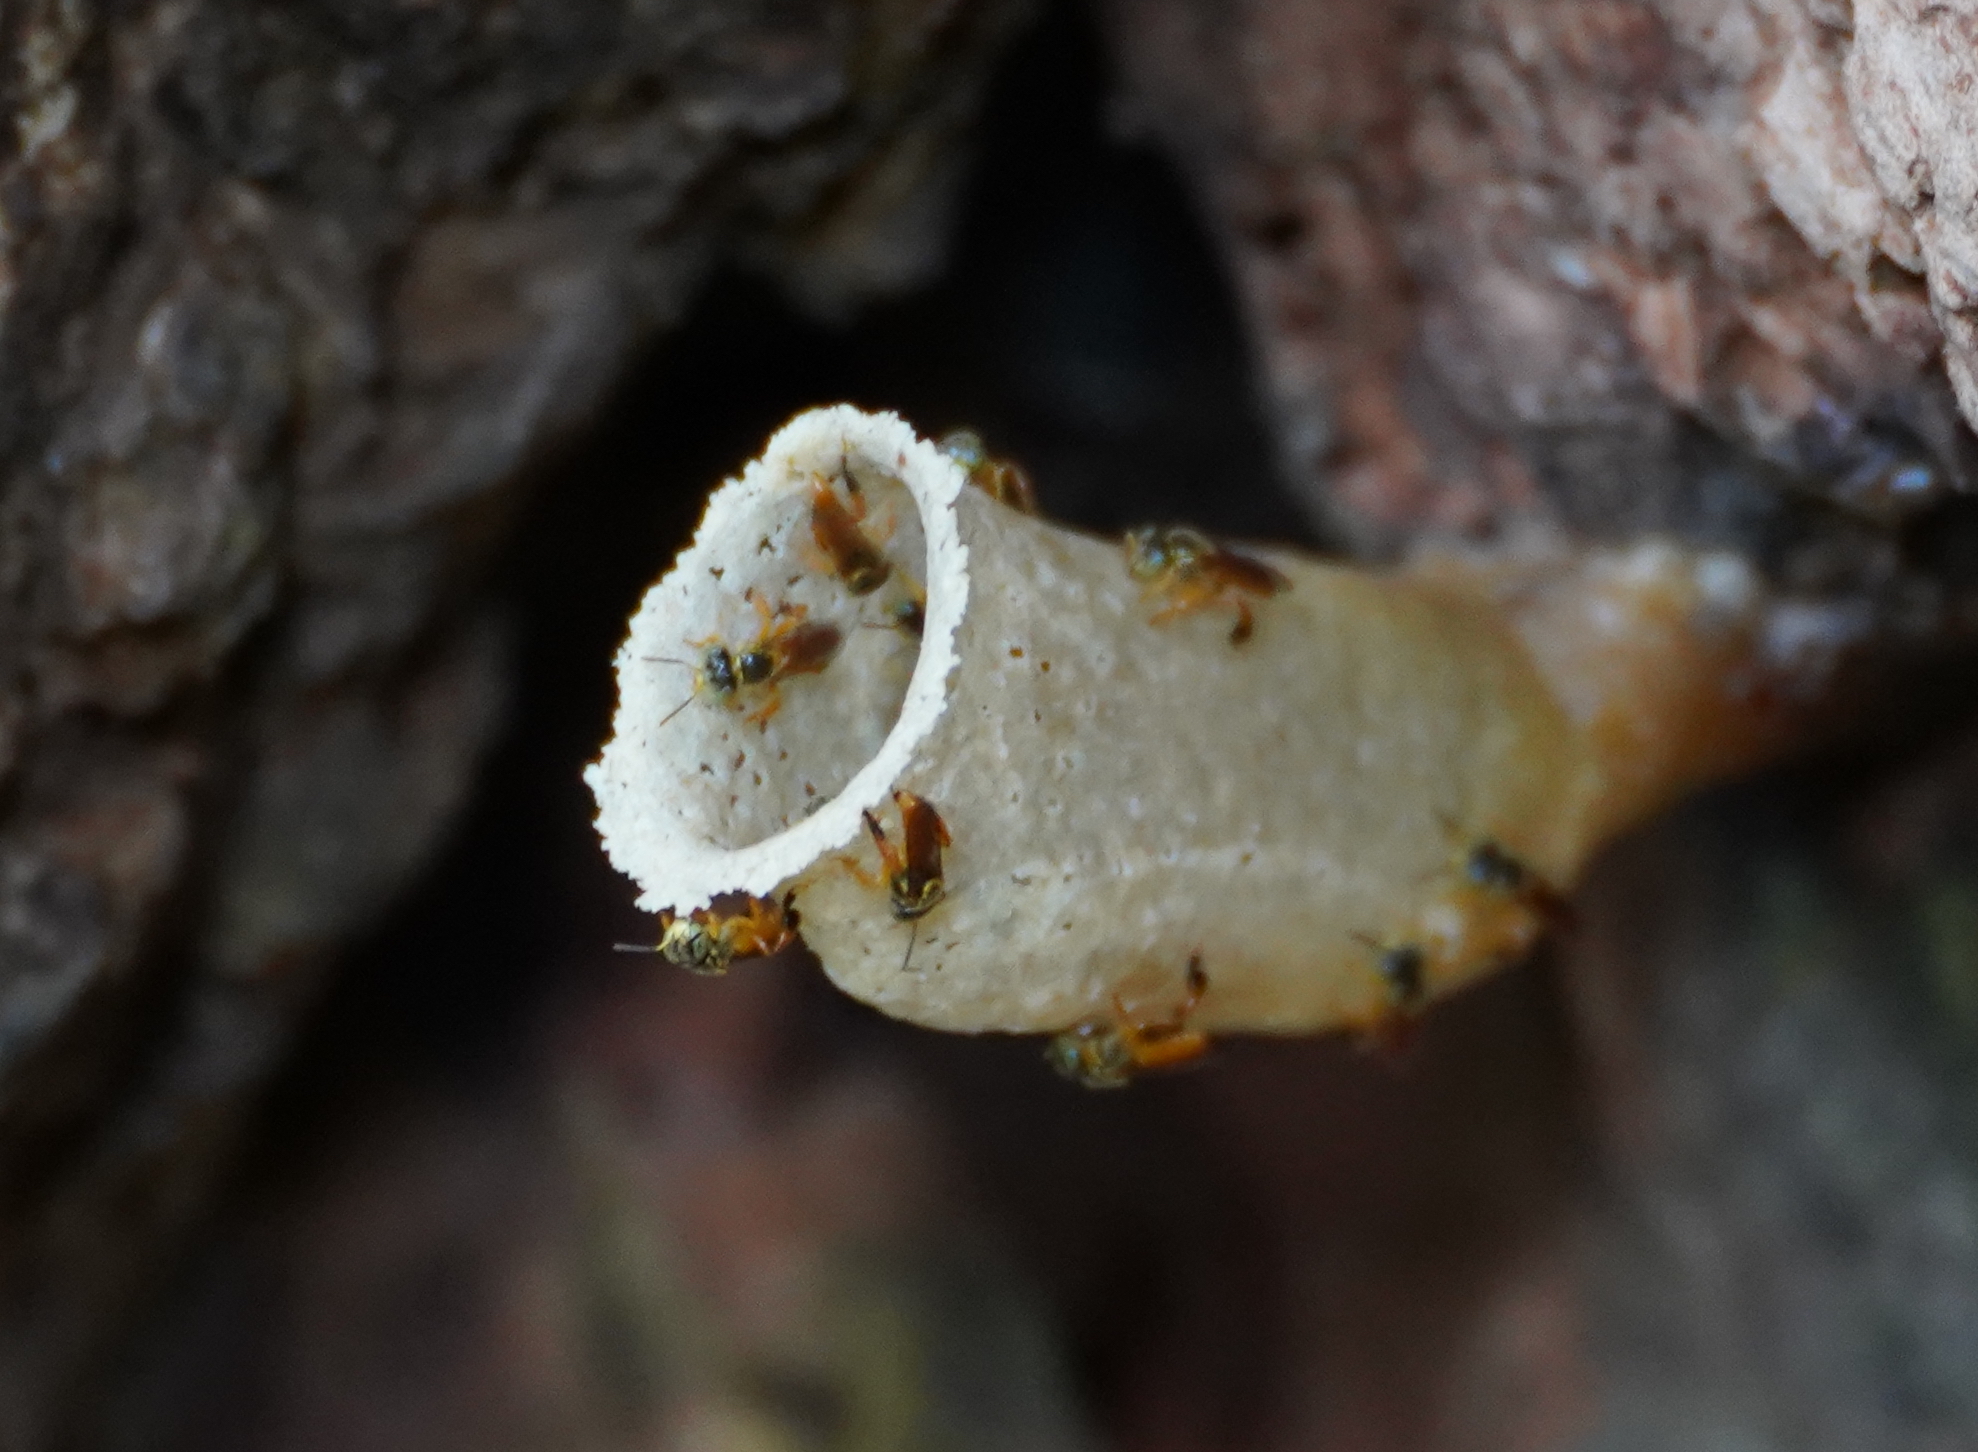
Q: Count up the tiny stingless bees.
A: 10